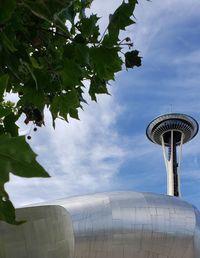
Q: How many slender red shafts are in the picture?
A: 0